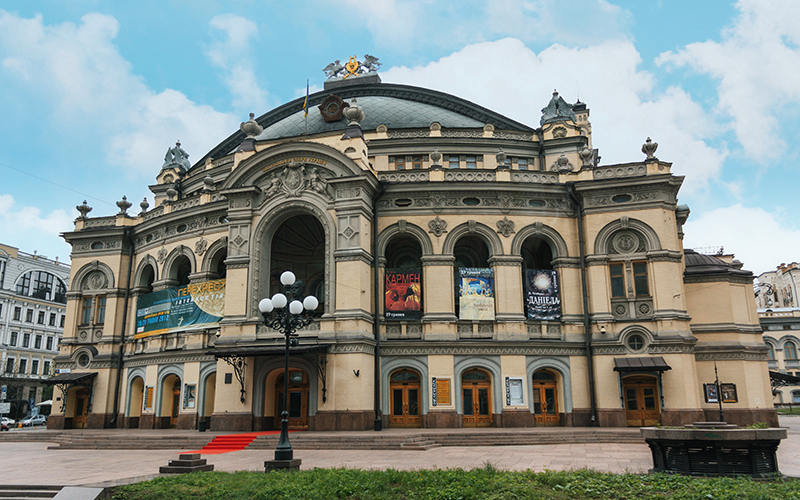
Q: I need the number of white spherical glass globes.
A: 5